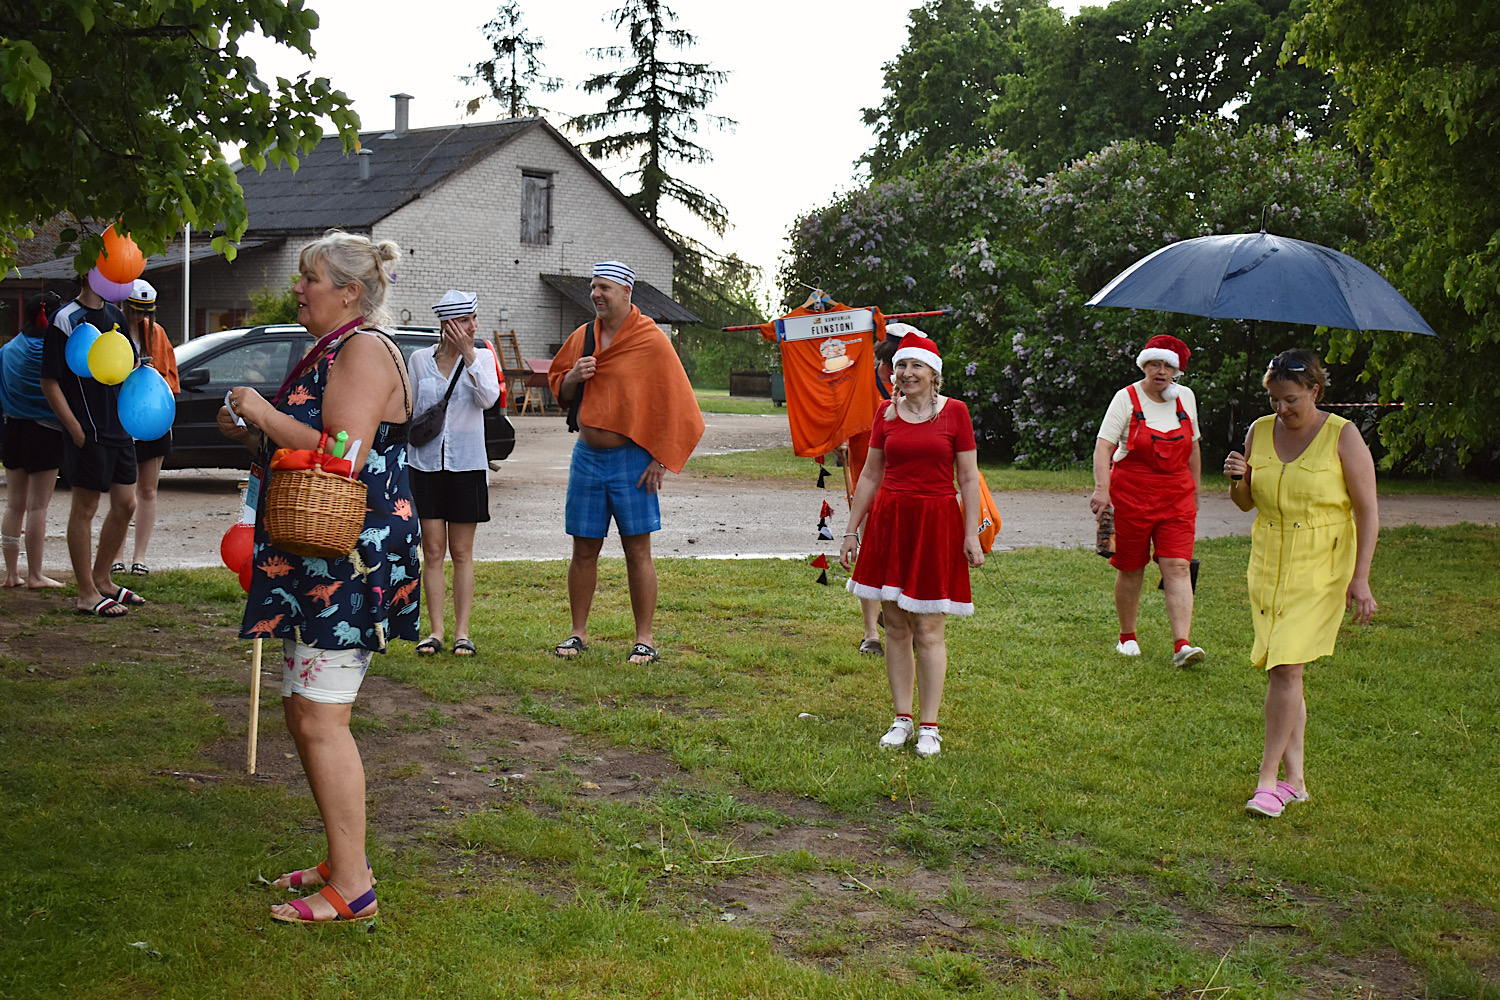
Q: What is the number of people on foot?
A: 10